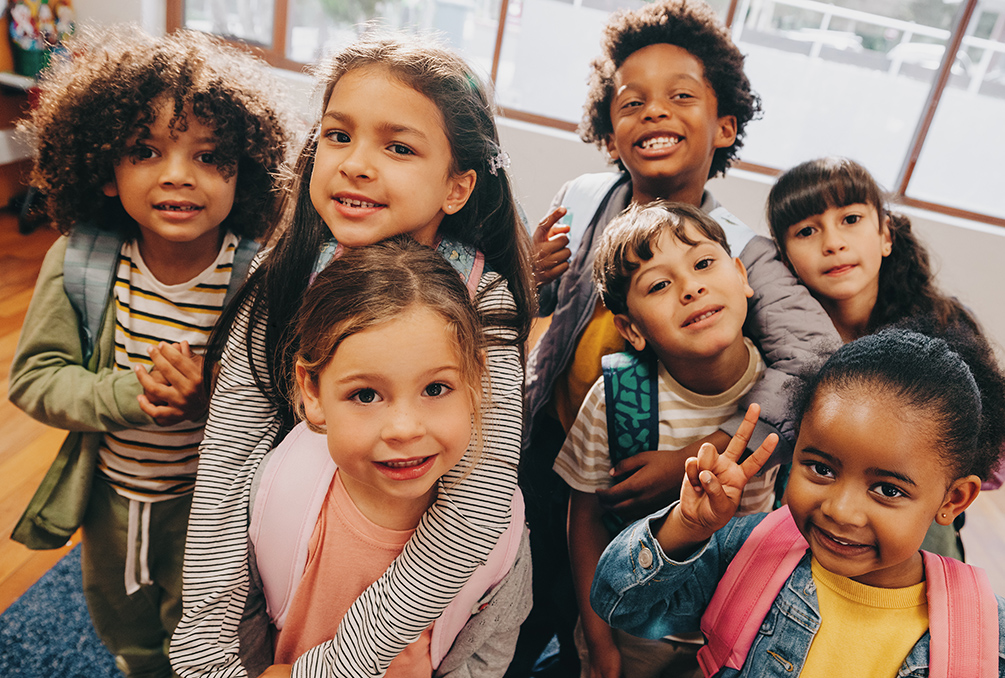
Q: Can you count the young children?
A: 7